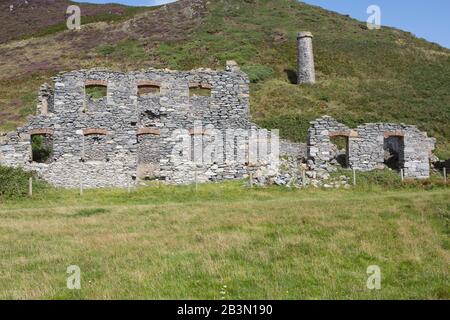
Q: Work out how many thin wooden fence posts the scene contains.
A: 9